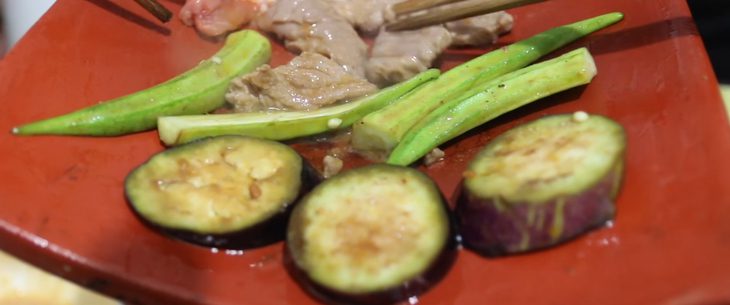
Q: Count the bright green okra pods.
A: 4